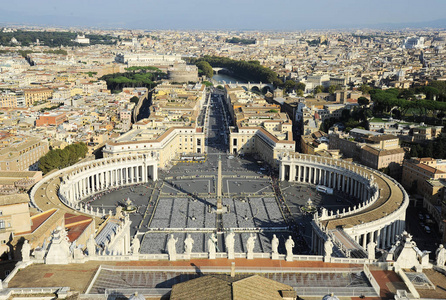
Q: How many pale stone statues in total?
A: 13